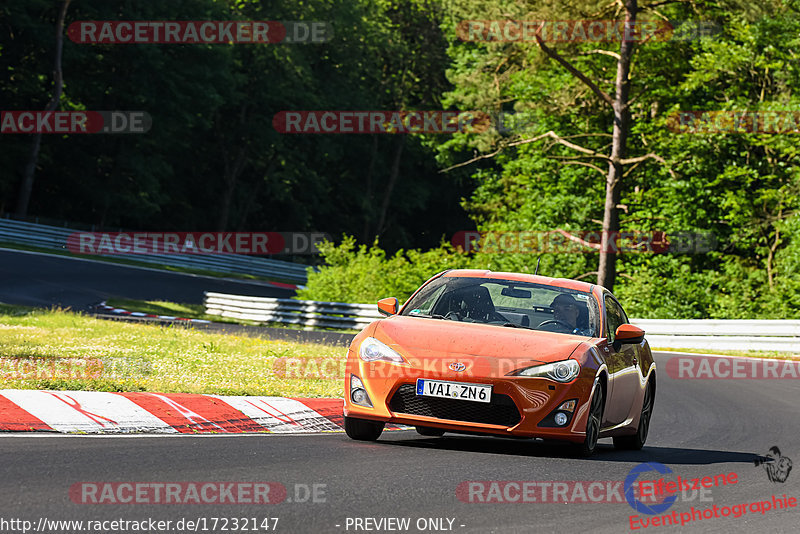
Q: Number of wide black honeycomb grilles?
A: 1